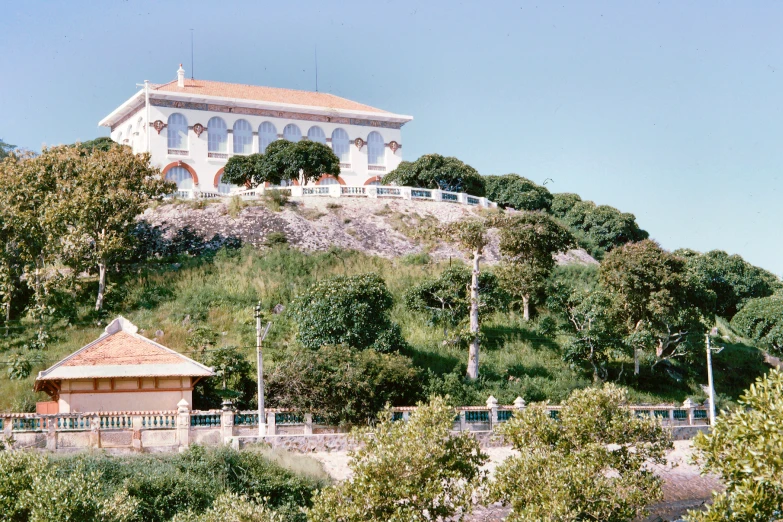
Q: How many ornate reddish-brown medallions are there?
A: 4